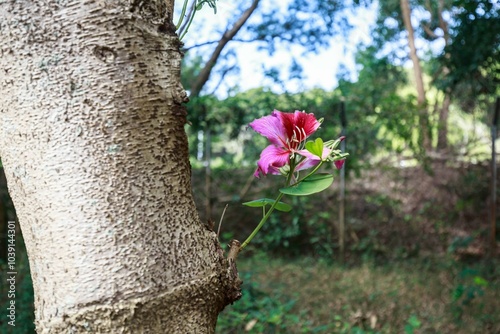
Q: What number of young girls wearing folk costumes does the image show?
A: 0